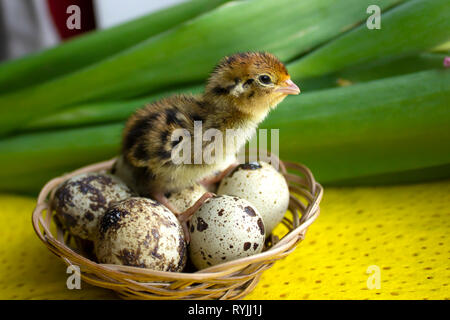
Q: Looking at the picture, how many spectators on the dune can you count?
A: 0